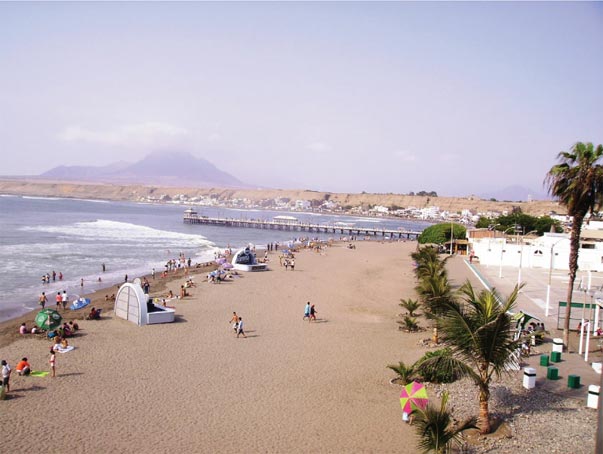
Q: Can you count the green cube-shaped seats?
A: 4